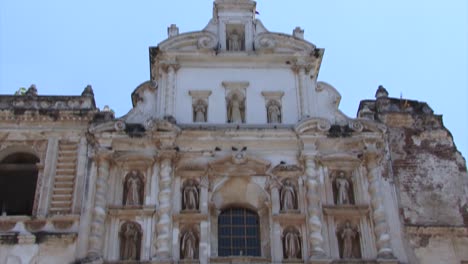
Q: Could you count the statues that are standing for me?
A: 12